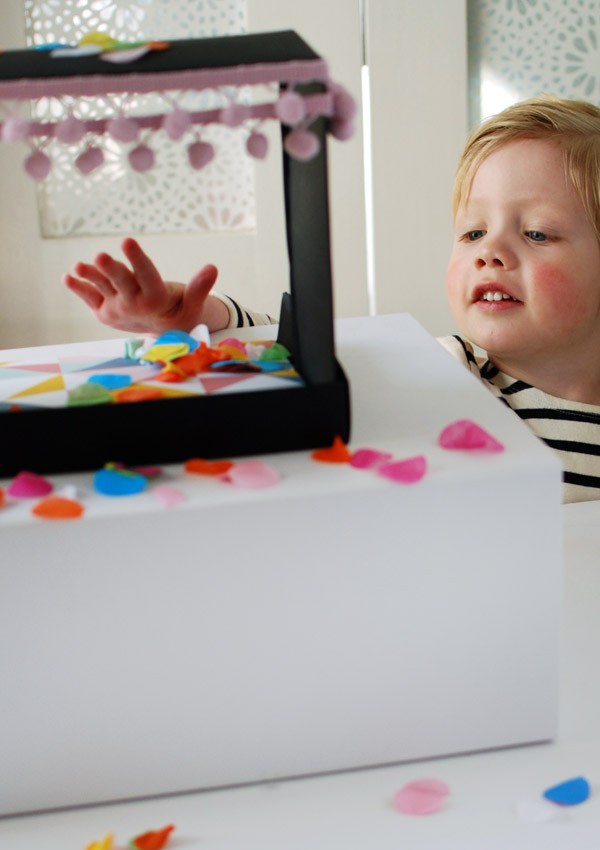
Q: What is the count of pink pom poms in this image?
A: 14